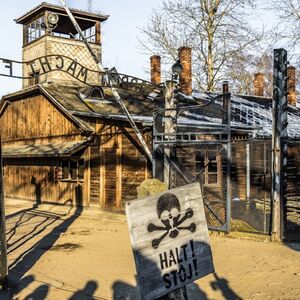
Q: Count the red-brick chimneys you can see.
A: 4